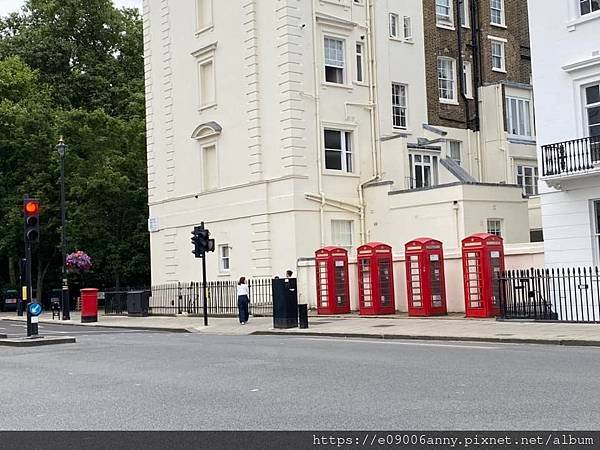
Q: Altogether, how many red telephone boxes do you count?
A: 4